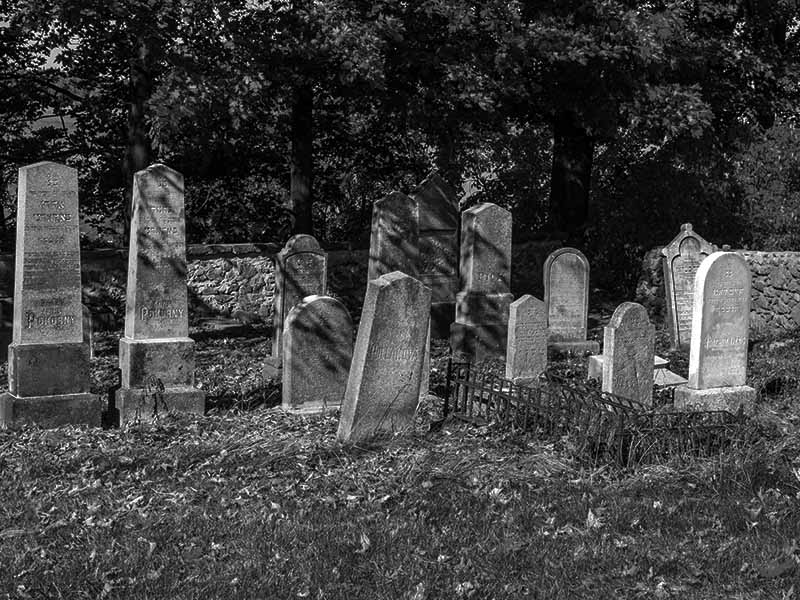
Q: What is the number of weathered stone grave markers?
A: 13